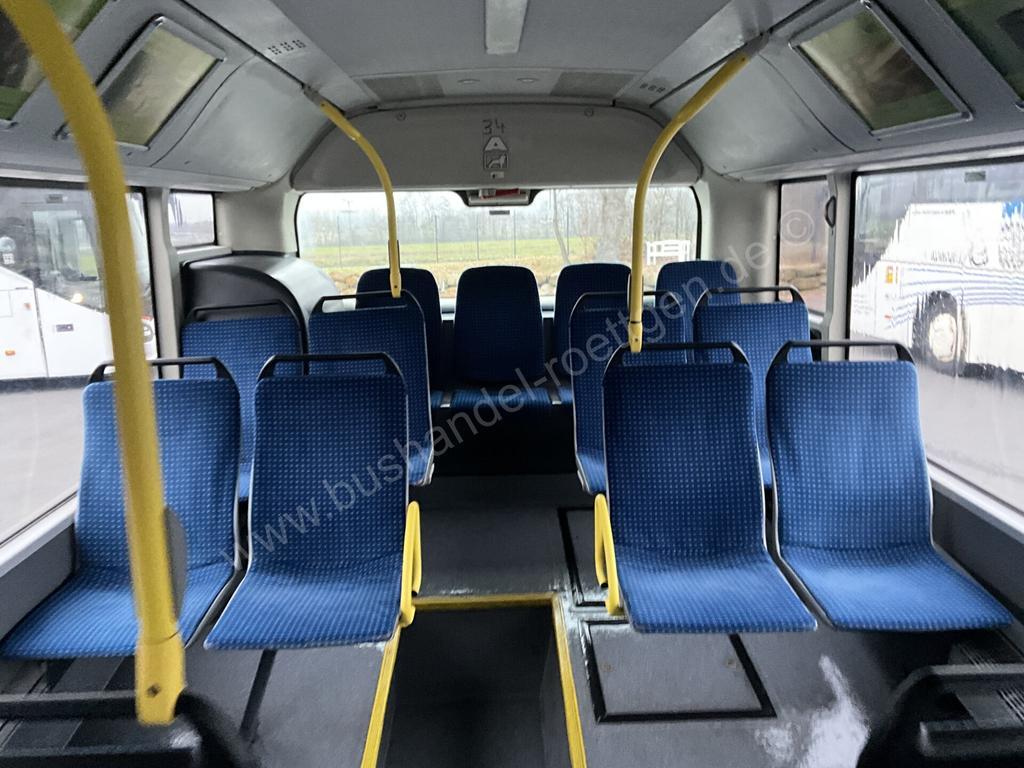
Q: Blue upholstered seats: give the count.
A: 12